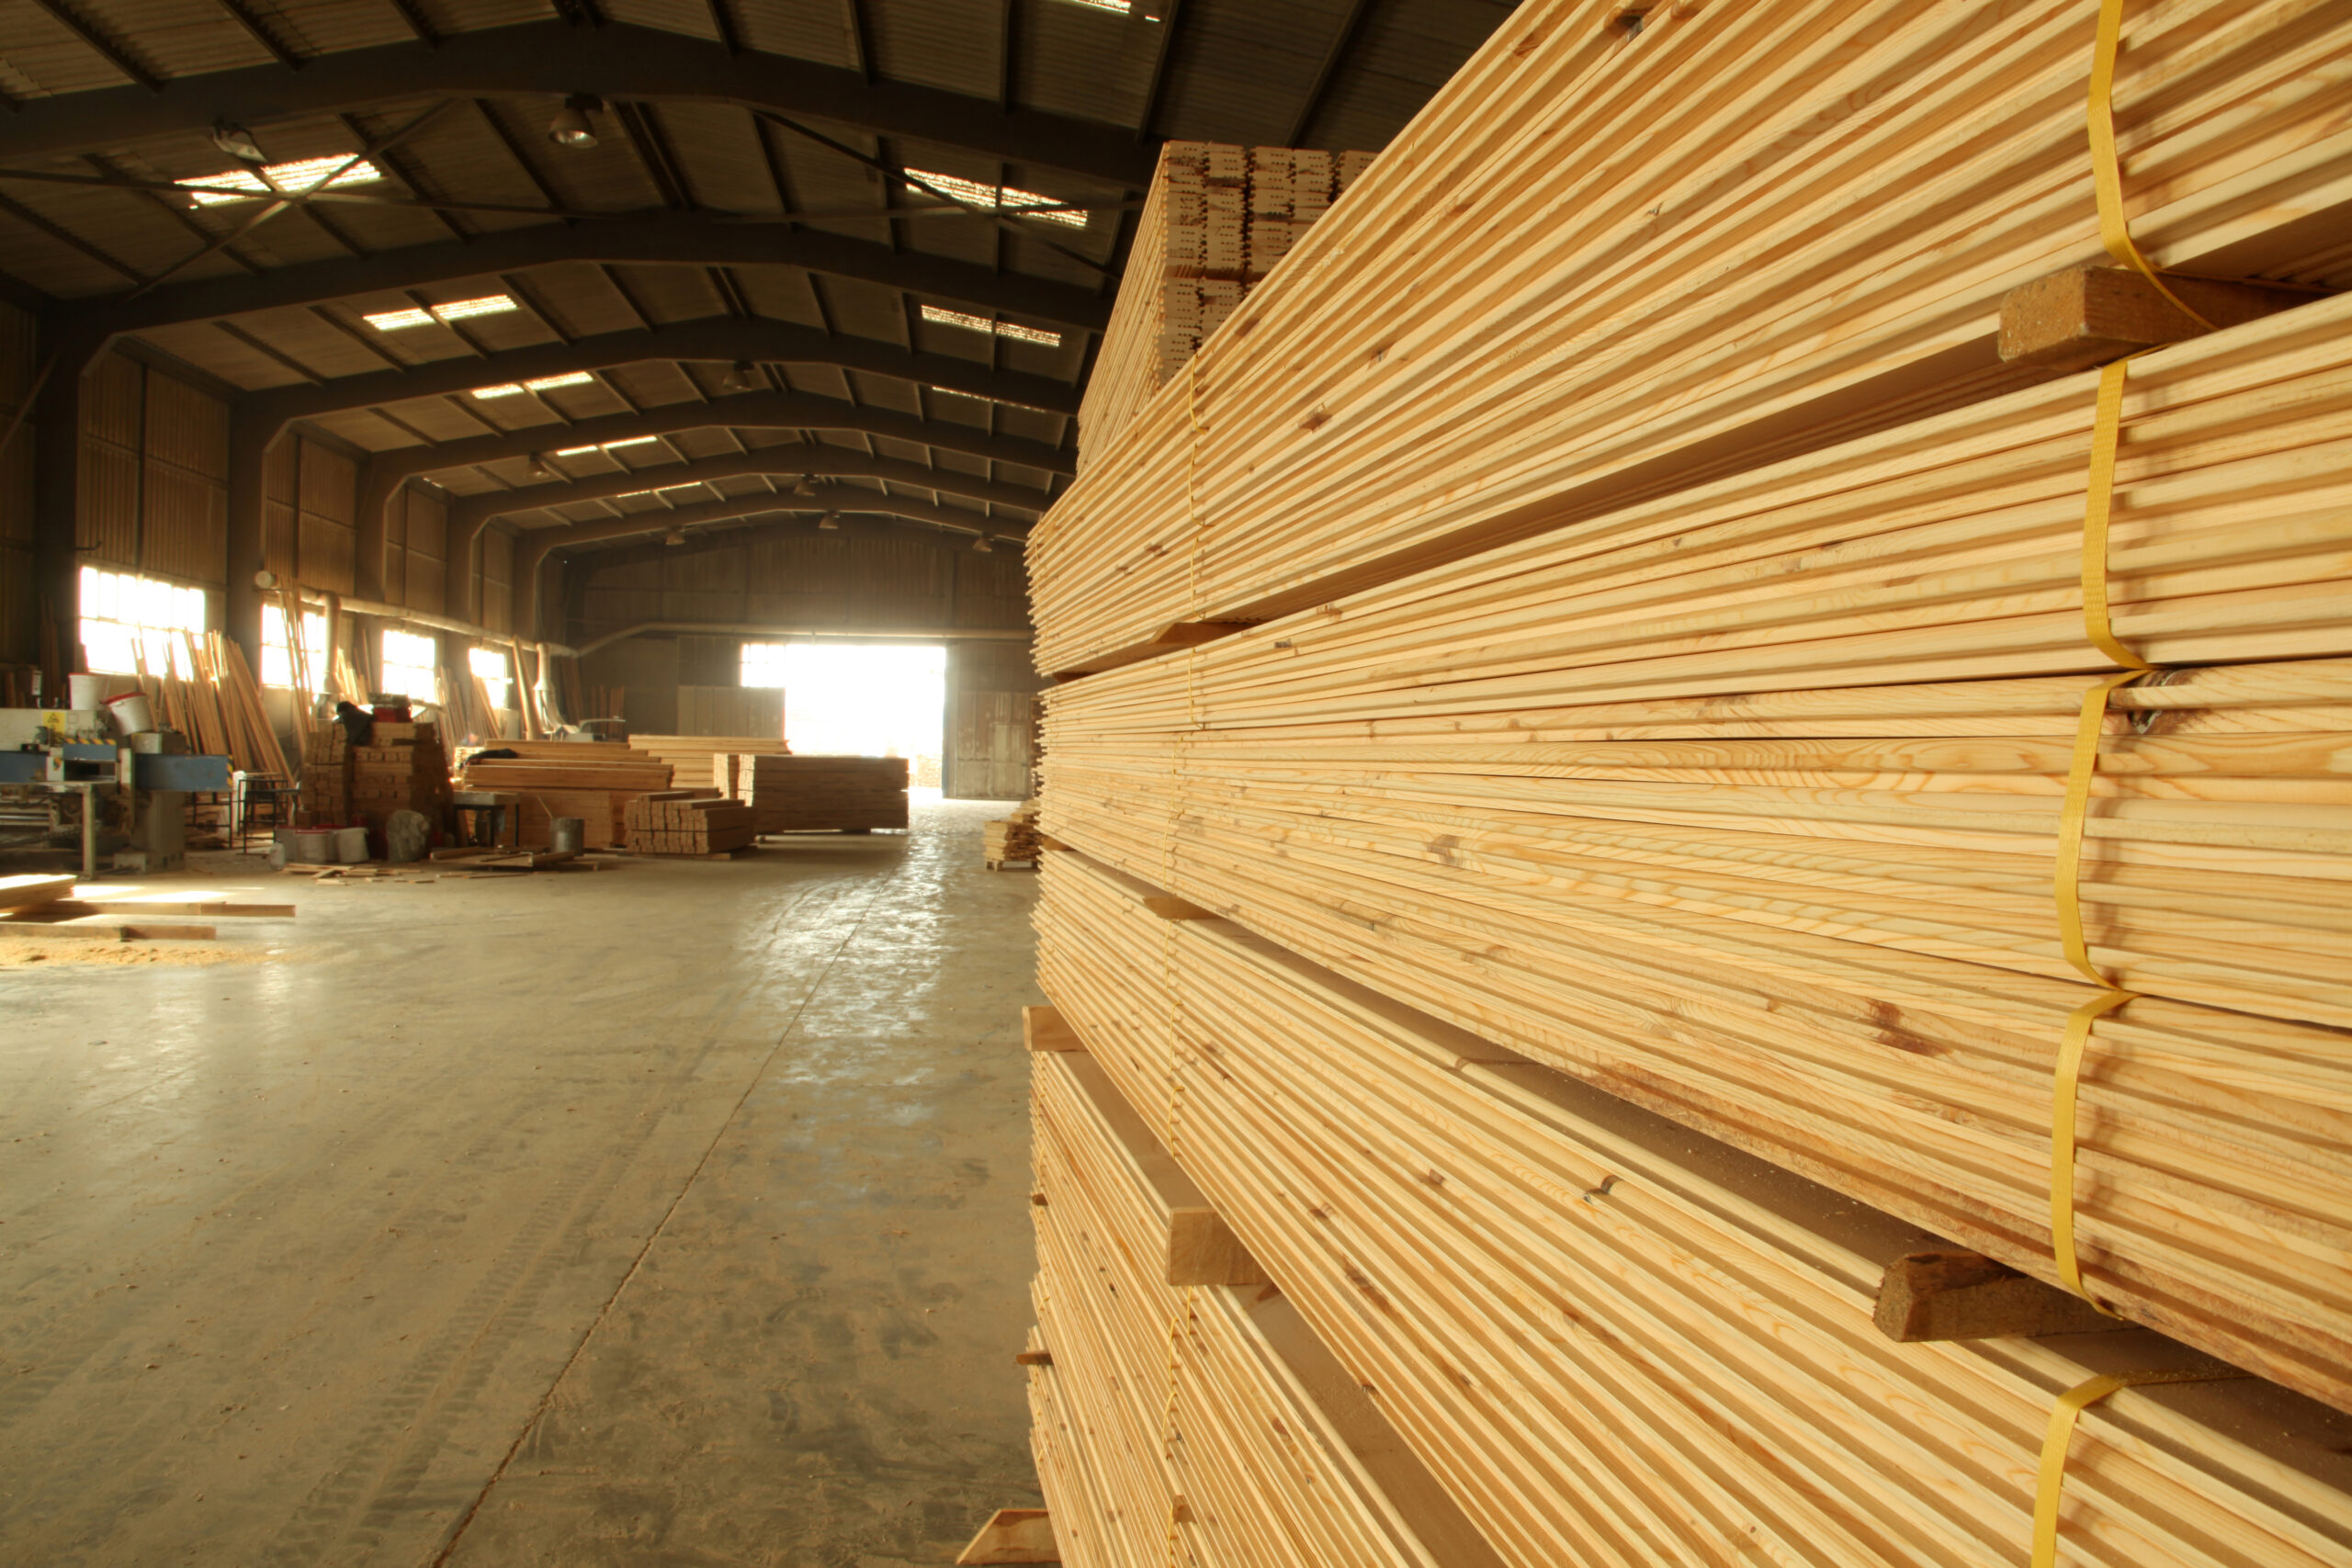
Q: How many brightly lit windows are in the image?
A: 4